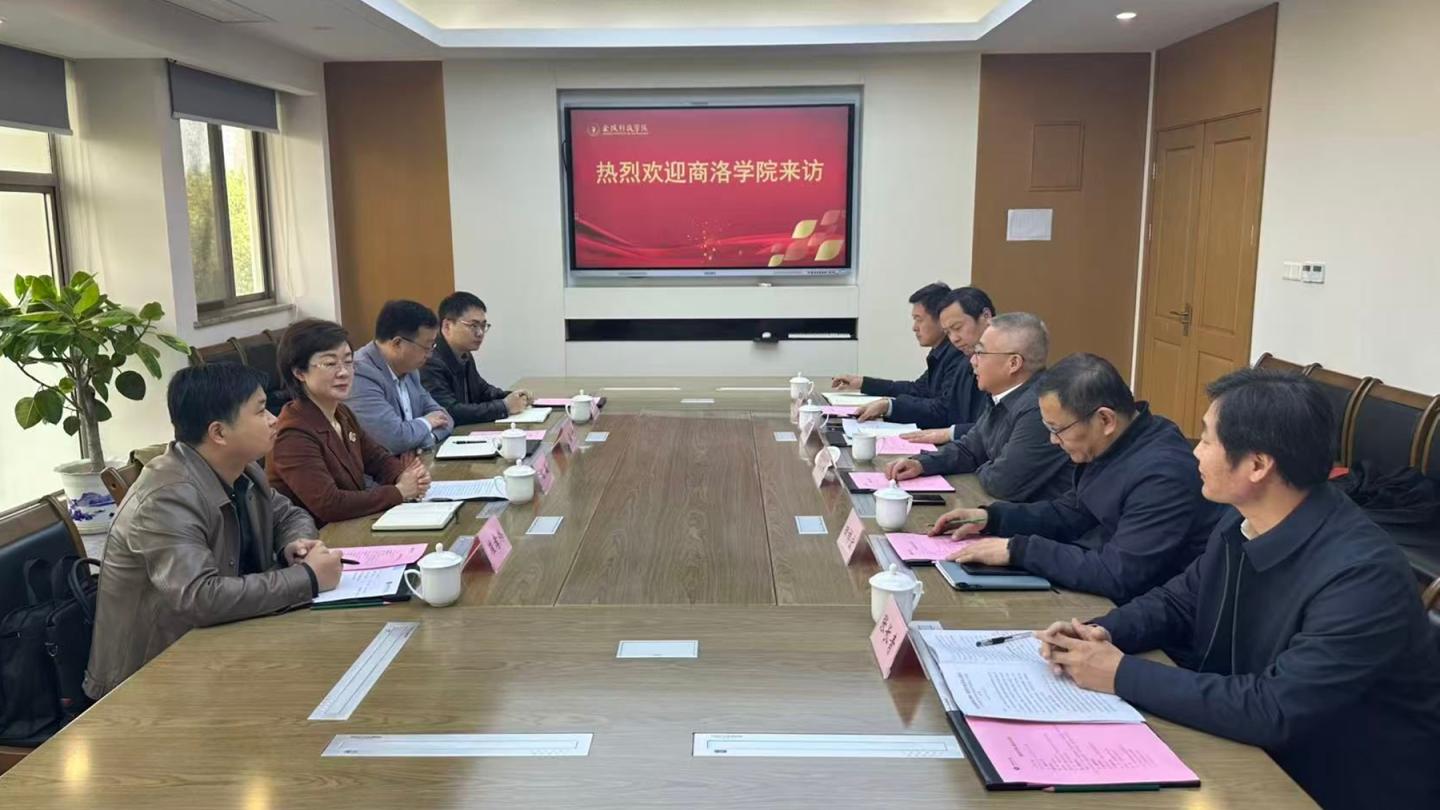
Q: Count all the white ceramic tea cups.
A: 9